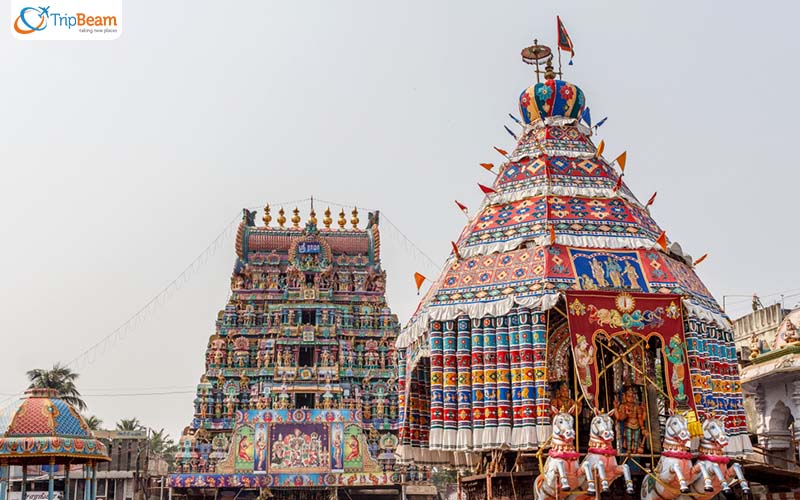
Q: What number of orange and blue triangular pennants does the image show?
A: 13